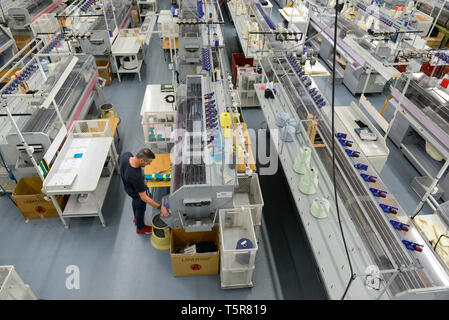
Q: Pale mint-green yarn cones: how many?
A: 3